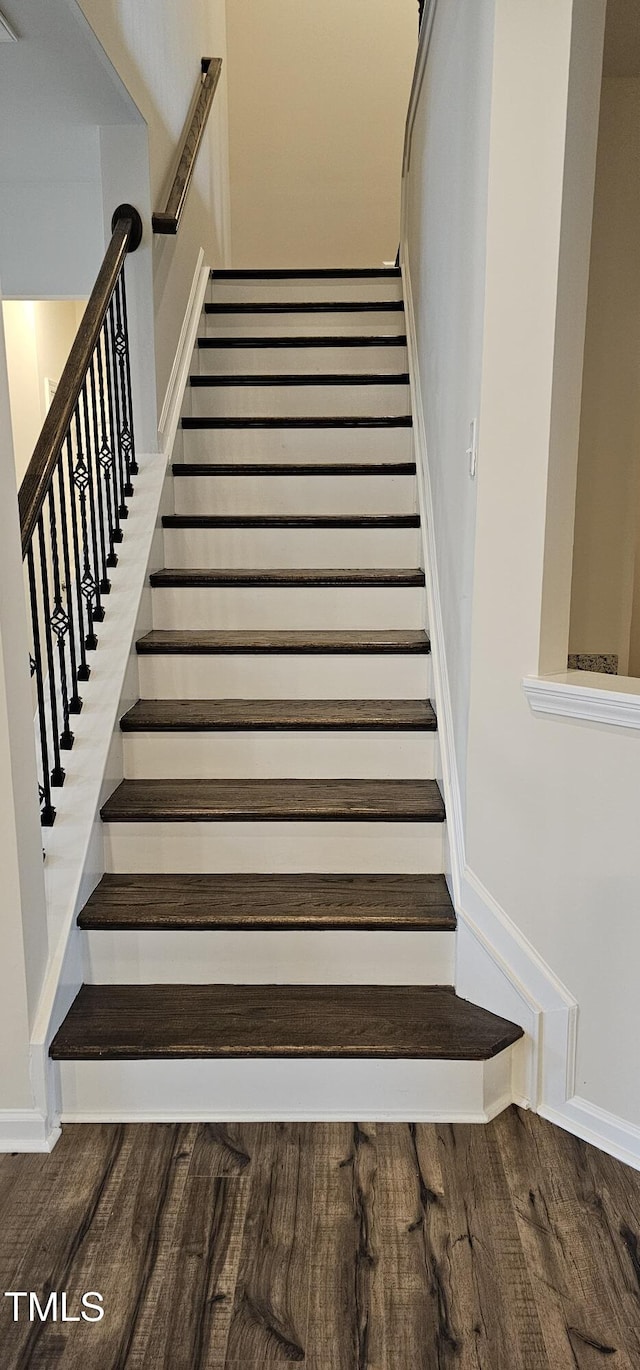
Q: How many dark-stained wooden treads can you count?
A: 13